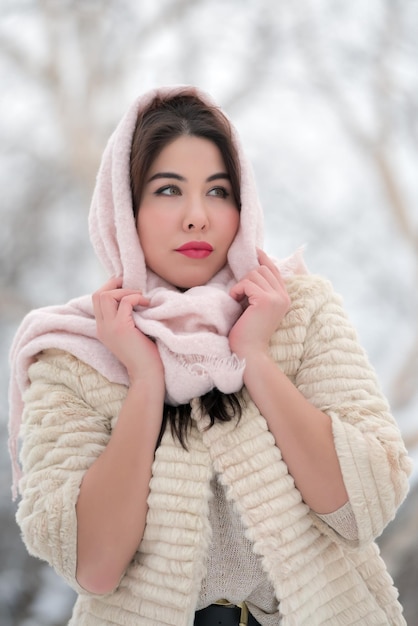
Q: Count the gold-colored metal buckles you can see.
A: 1